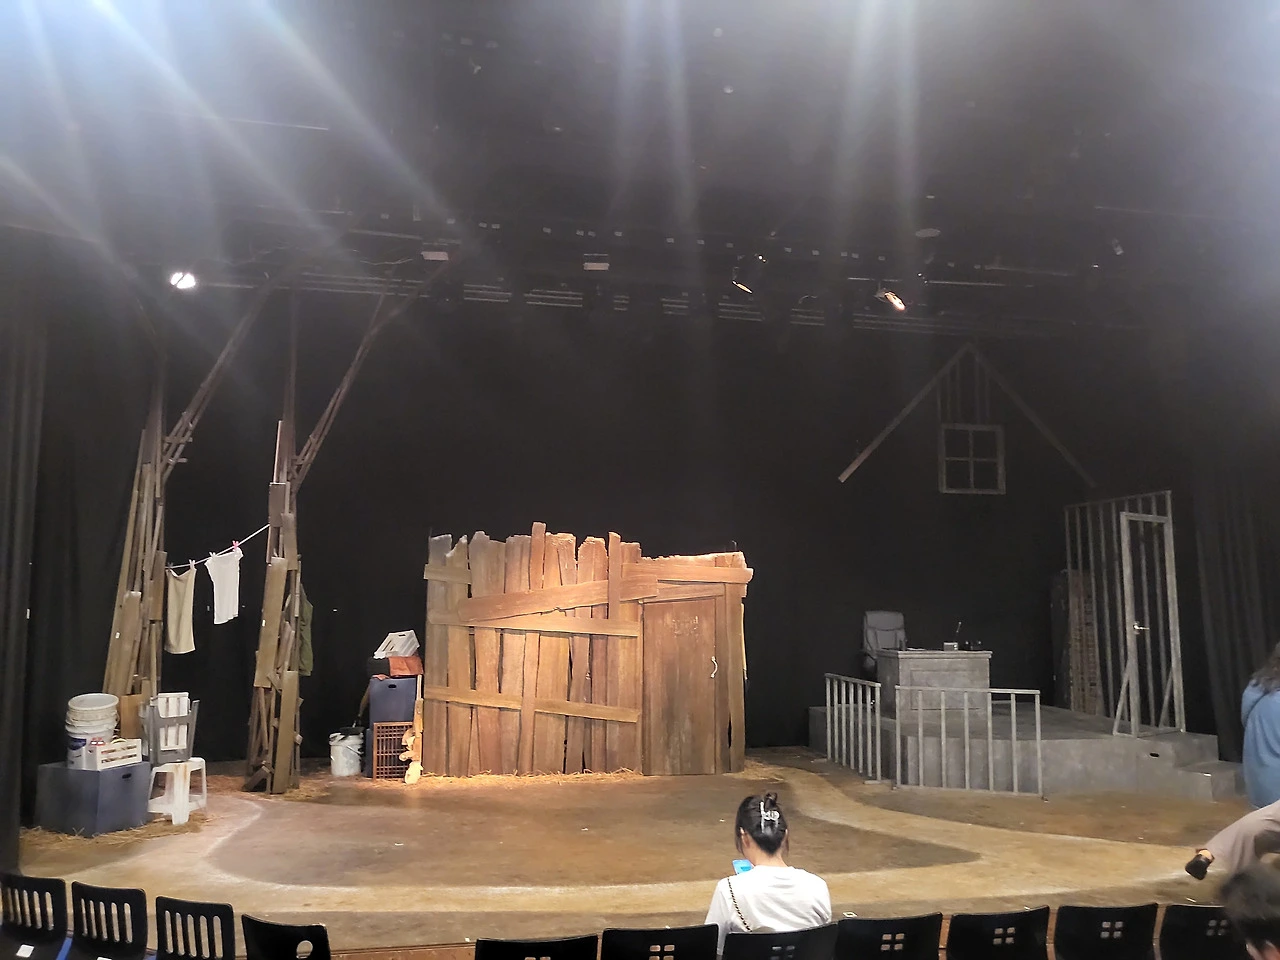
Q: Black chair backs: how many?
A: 11